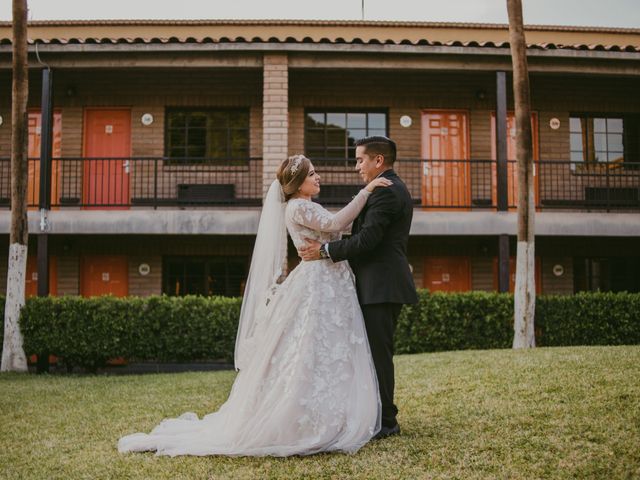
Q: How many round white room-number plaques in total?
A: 5